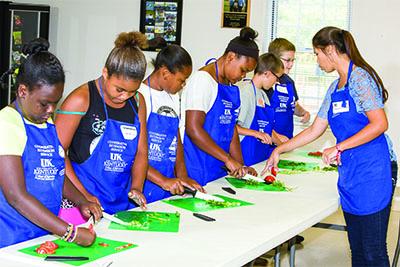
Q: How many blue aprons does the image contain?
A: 7